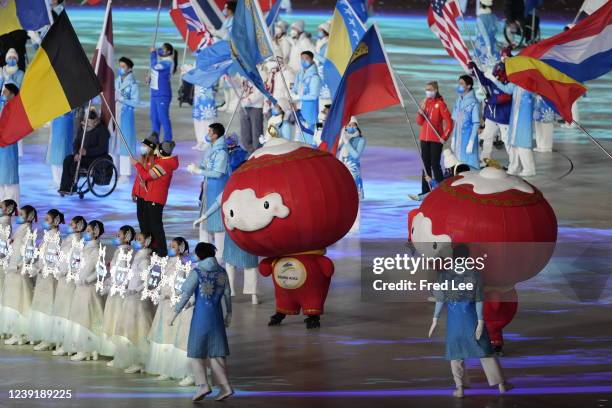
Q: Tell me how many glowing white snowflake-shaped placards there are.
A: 8